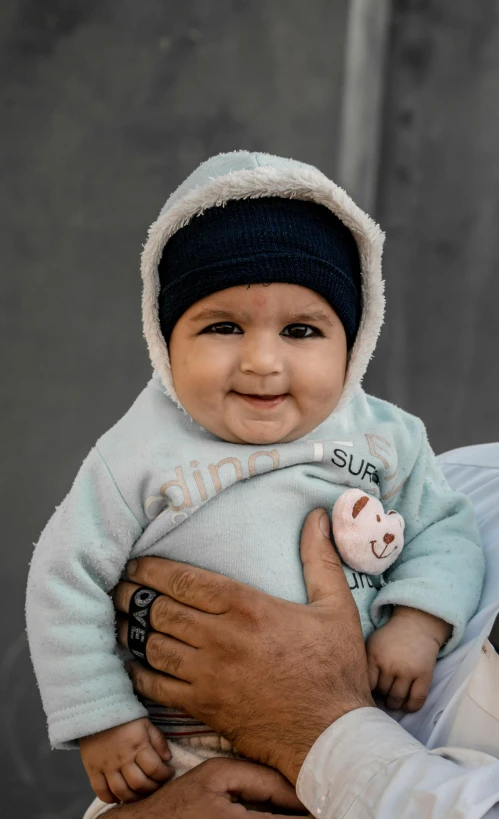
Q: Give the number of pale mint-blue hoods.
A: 1